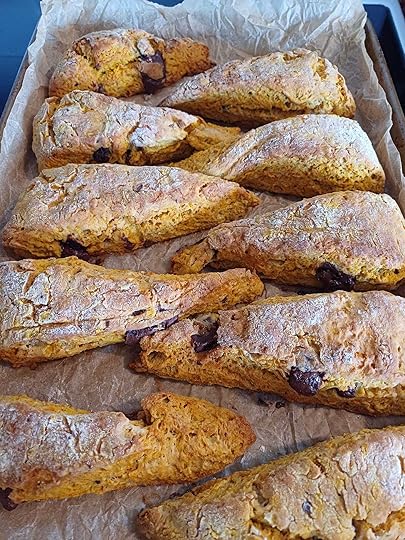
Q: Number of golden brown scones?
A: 10